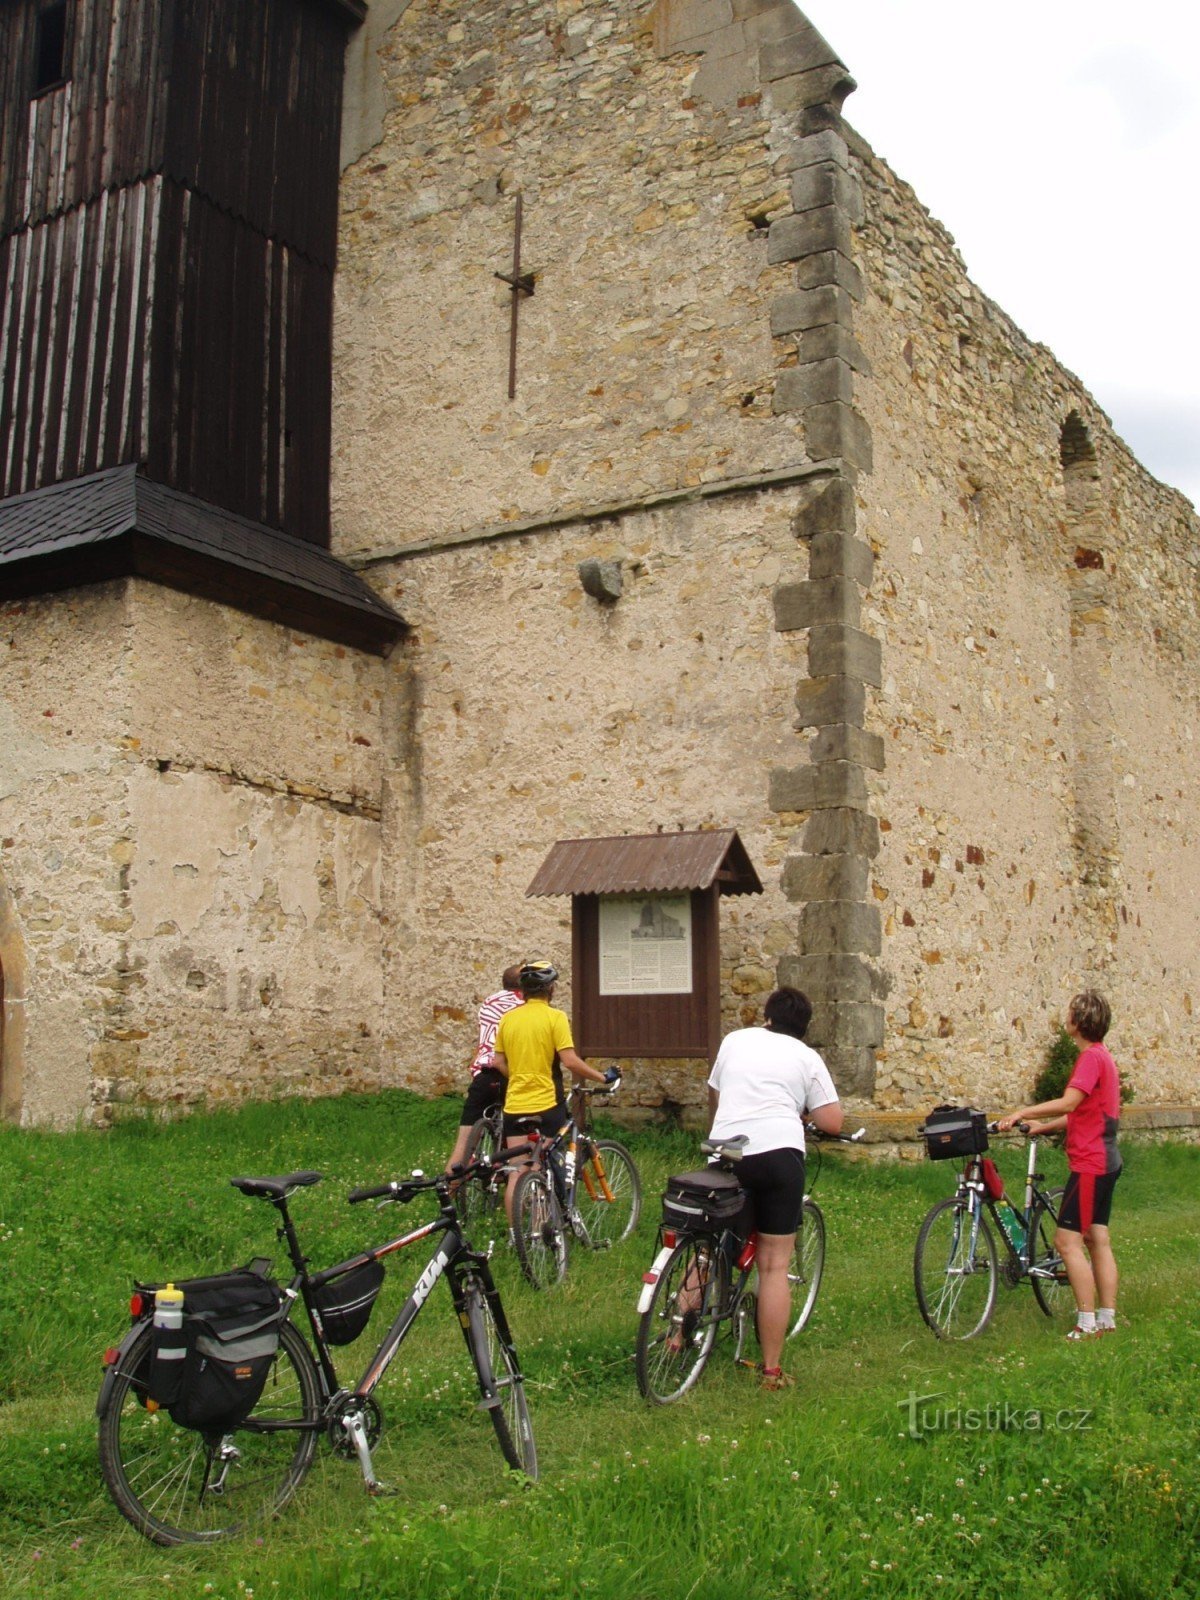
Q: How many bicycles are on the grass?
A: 5